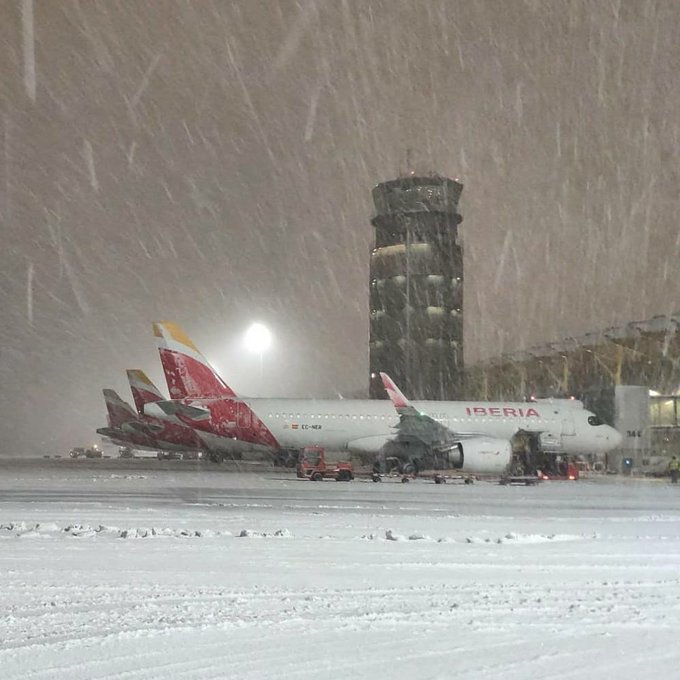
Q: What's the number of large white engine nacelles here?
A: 1